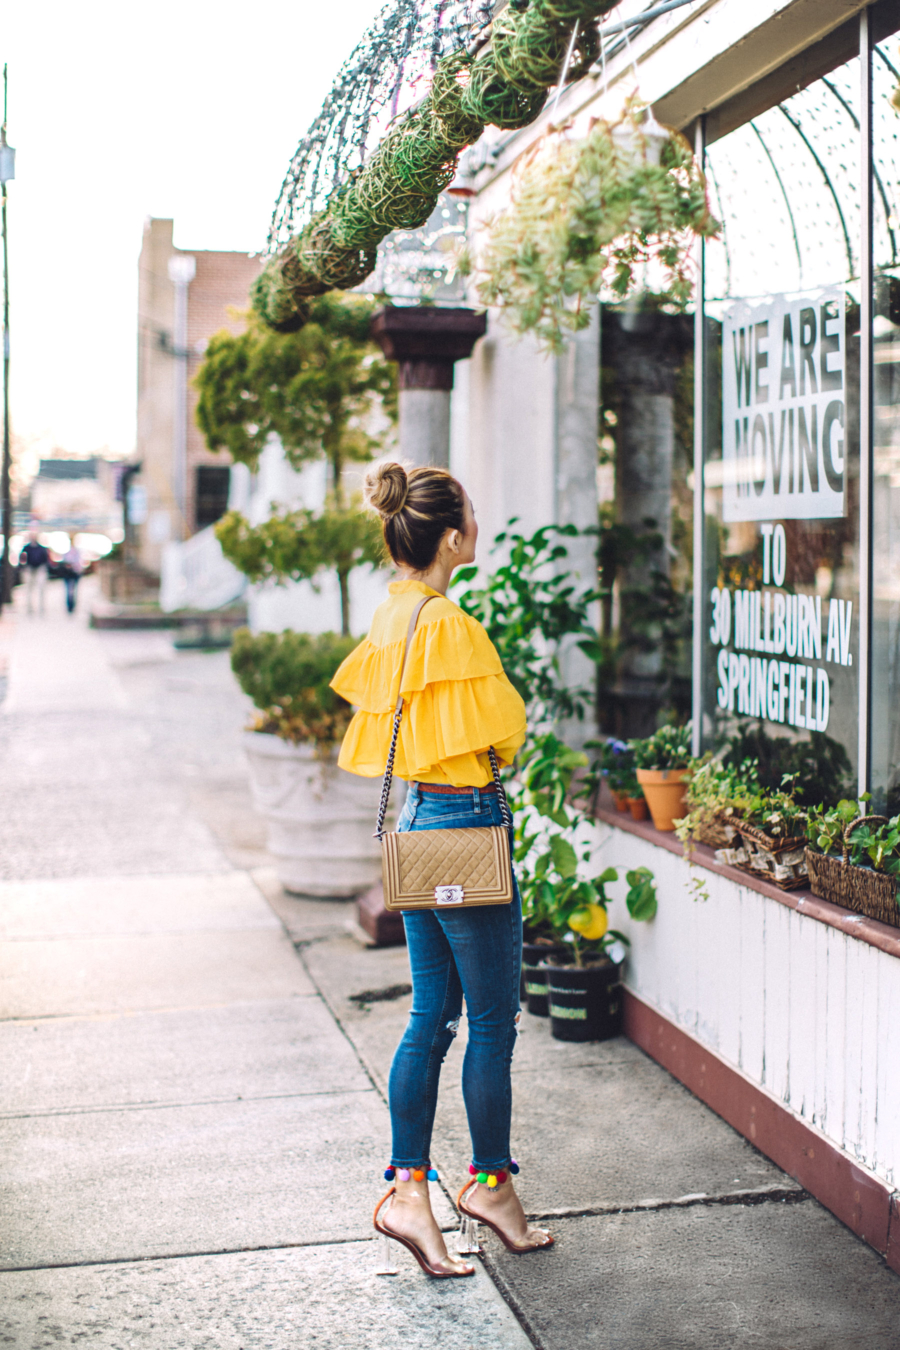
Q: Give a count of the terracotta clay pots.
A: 3